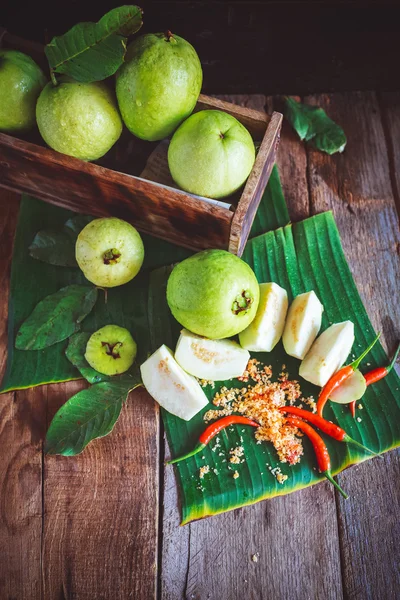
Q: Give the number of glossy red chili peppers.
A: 5